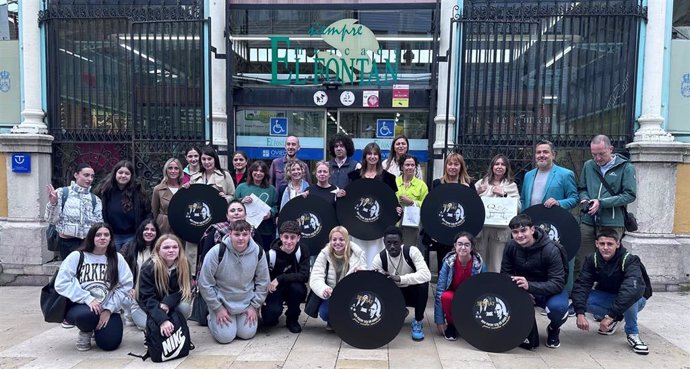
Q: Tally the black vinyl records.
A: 7